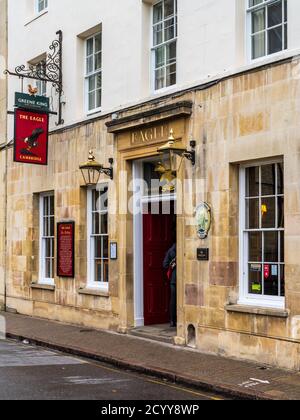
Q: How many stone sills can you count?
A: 3